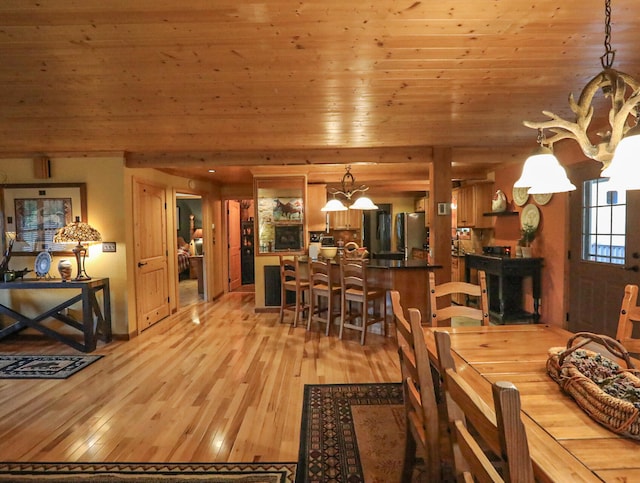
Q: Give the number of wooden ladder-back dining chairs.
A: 4